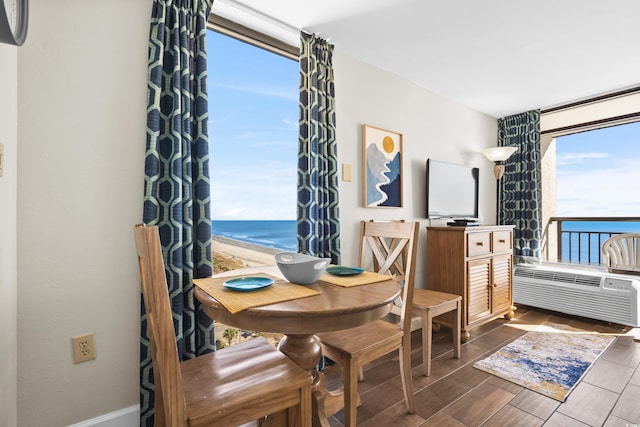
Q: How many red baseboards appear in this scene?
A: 0